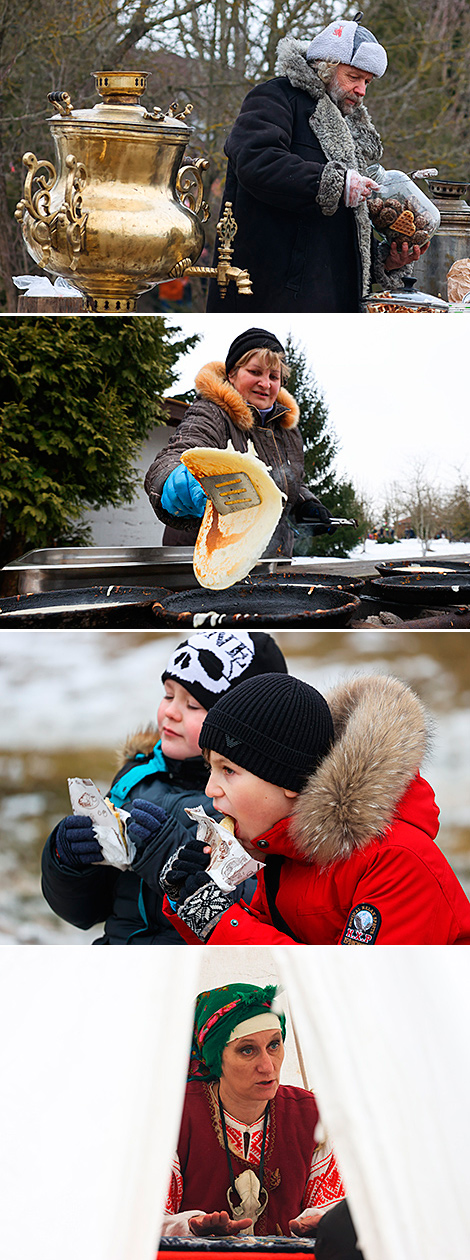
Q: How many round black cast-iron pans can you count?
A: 5